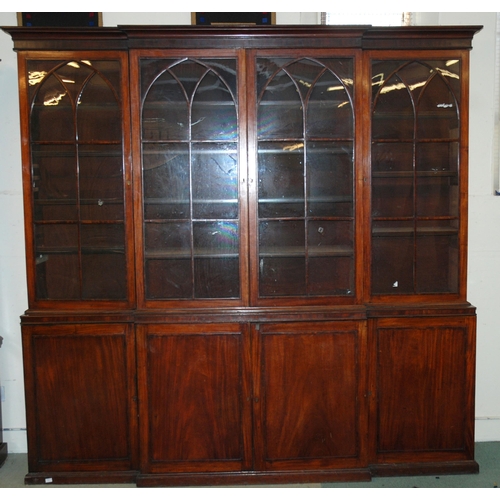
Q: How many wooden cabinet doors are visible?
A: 4